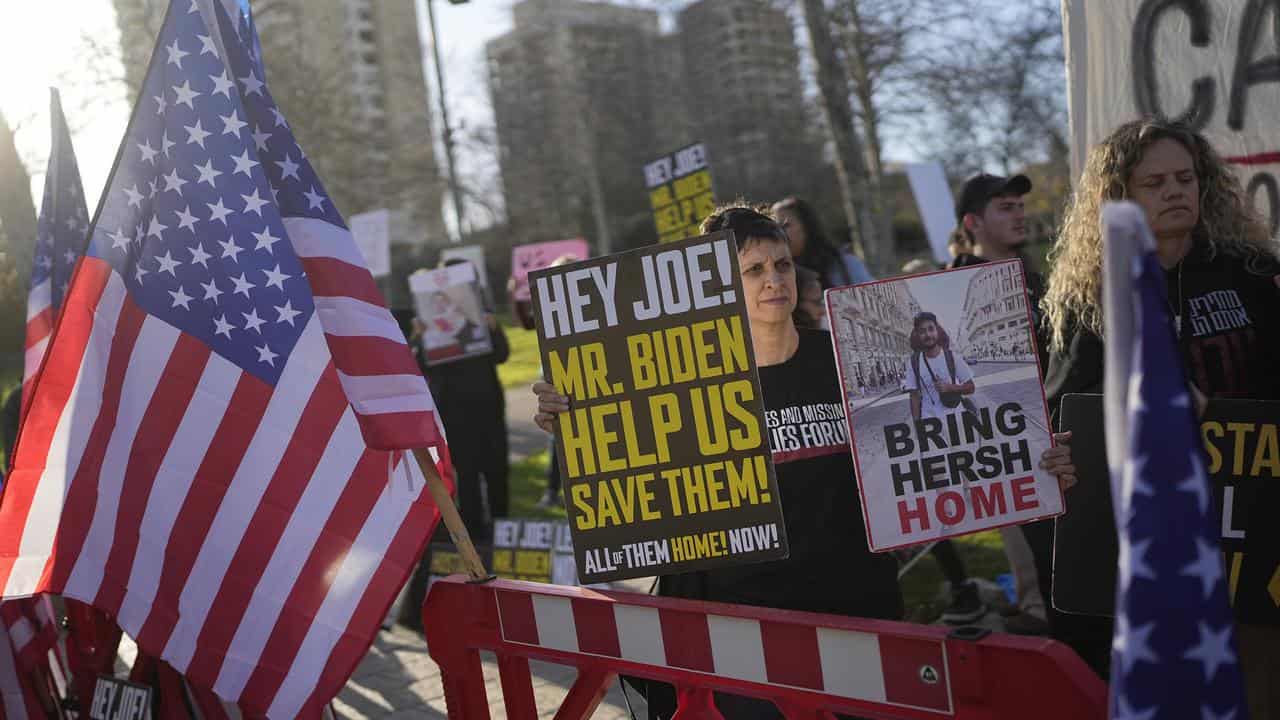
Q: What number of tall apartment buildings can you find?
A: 3